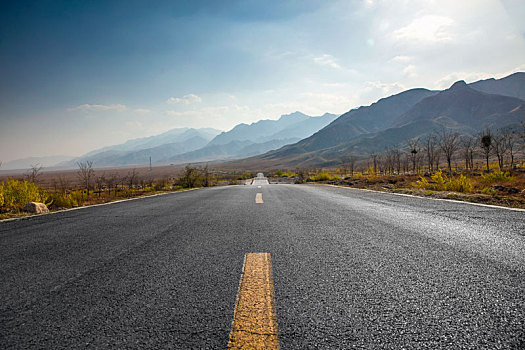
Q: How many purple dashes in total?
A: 0